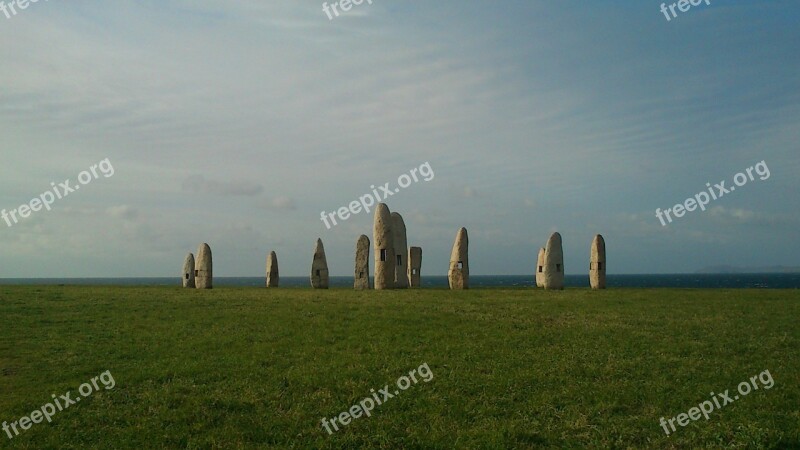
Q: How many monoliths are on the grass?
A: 12